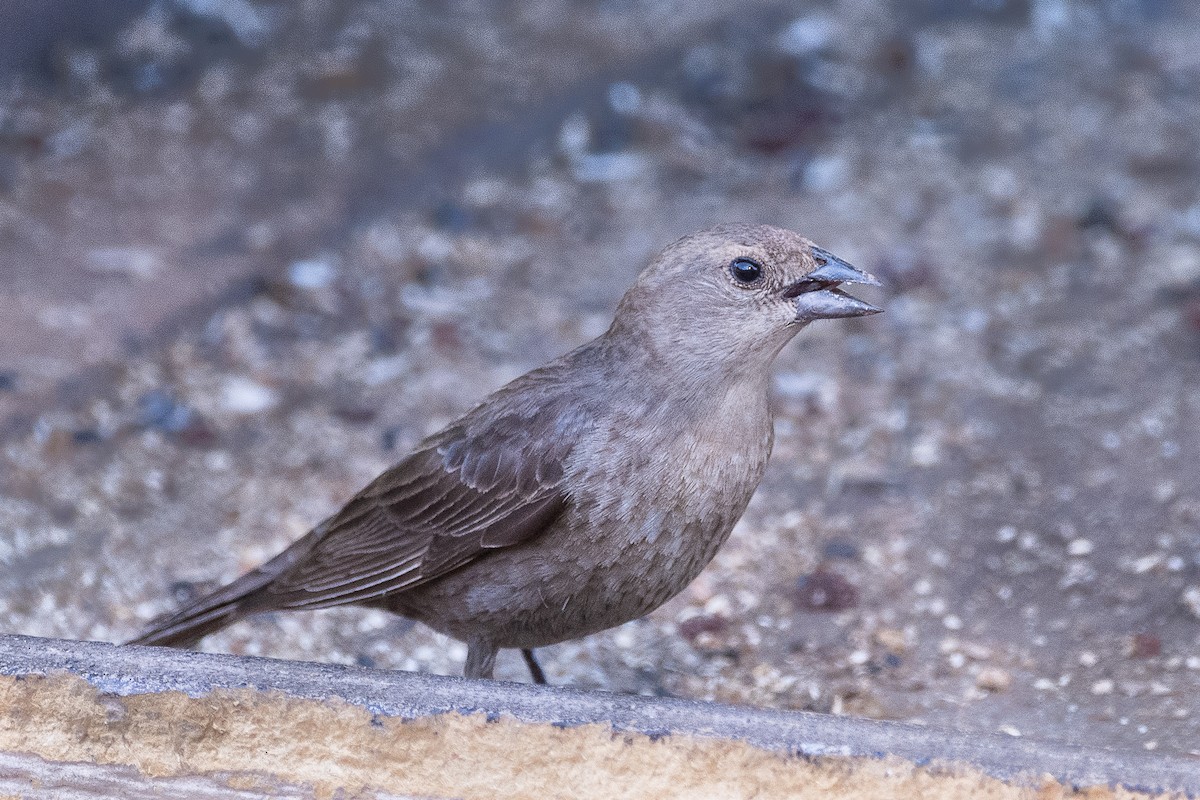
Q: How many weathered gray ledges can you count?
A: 1